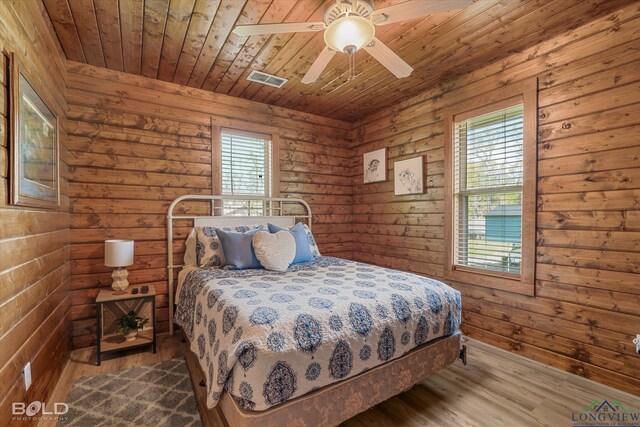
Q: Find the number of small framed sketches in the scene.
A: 2